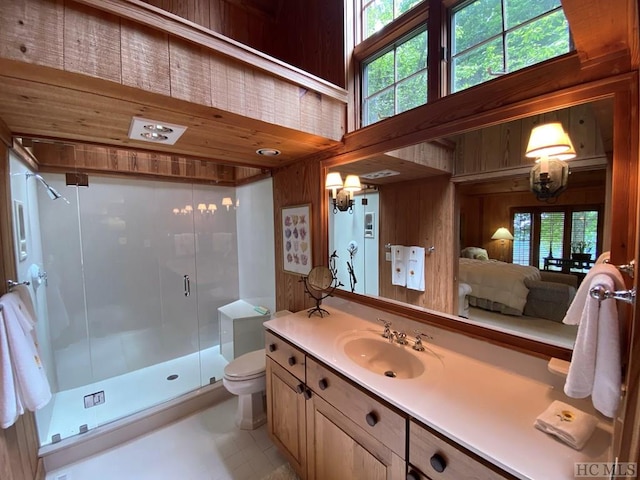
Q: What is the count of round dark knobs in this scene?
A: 8